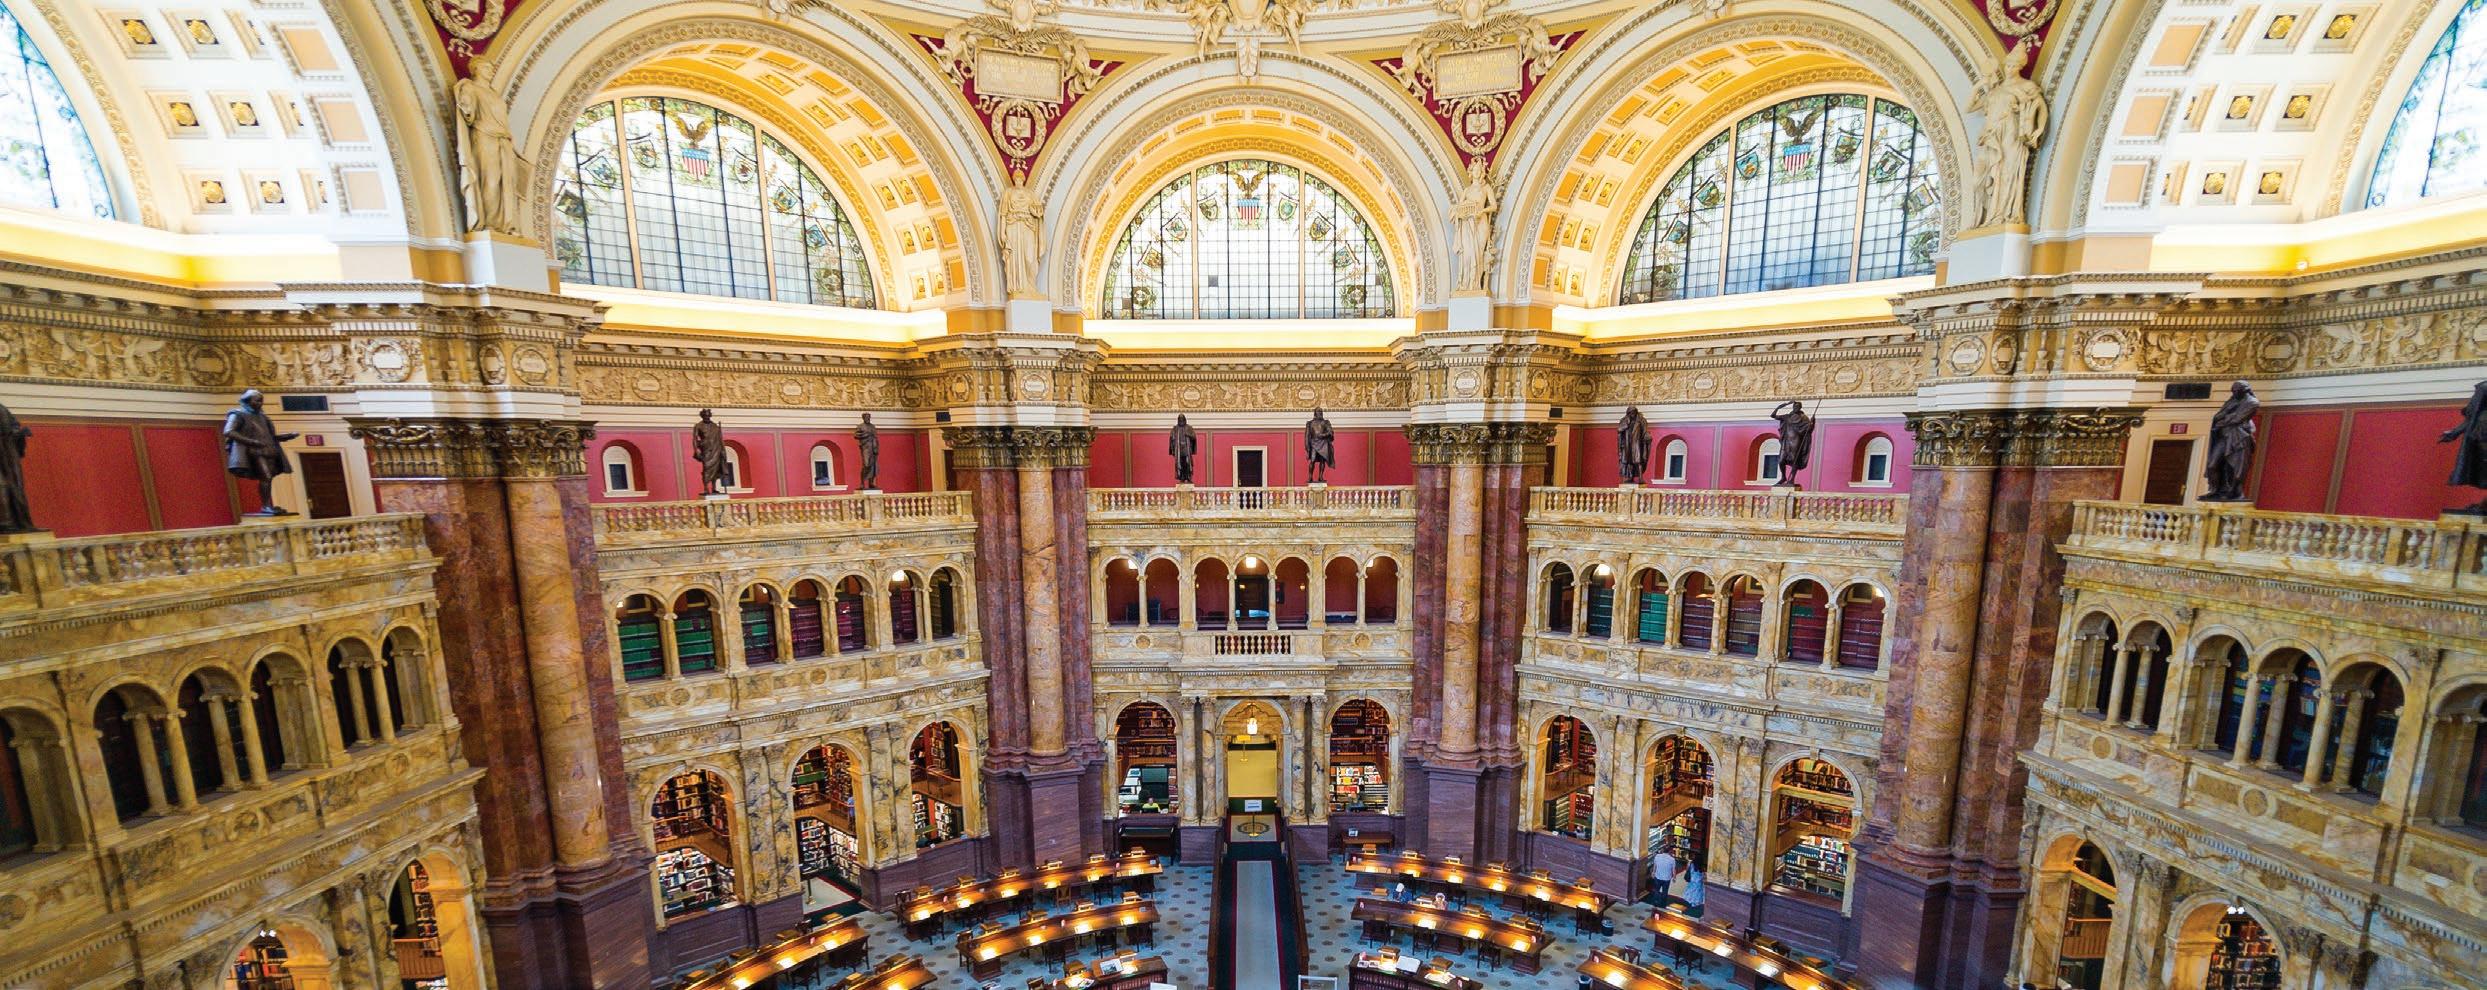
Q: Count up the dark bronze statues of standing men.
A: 10